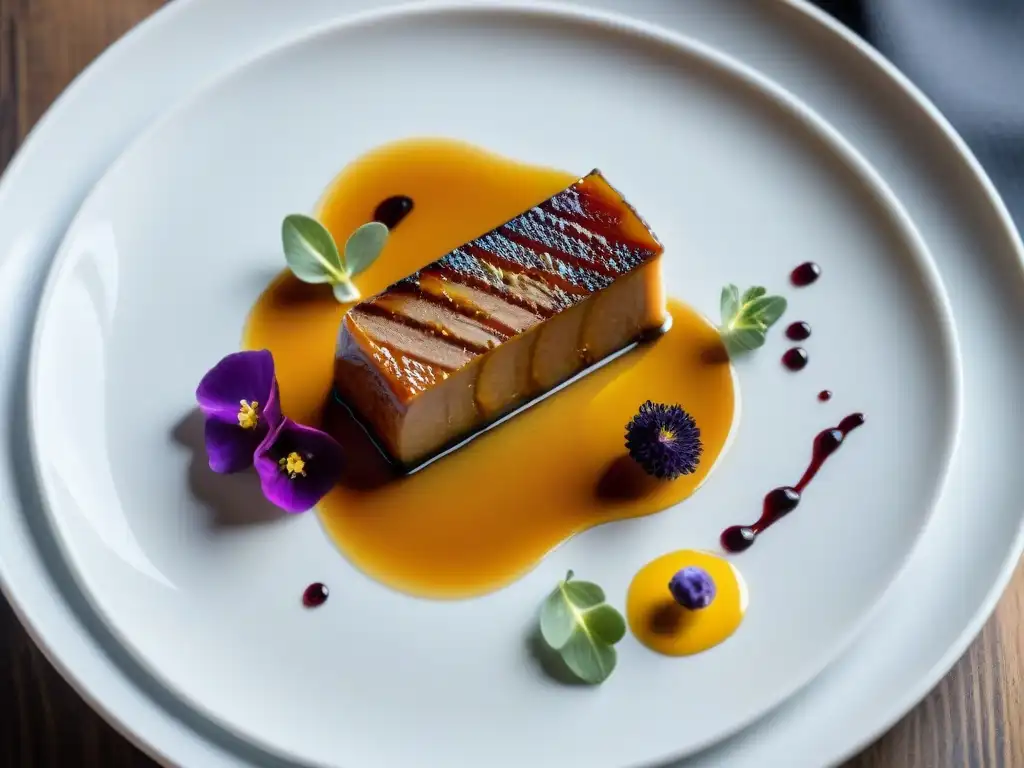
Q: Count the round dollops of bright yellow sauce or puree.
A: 1